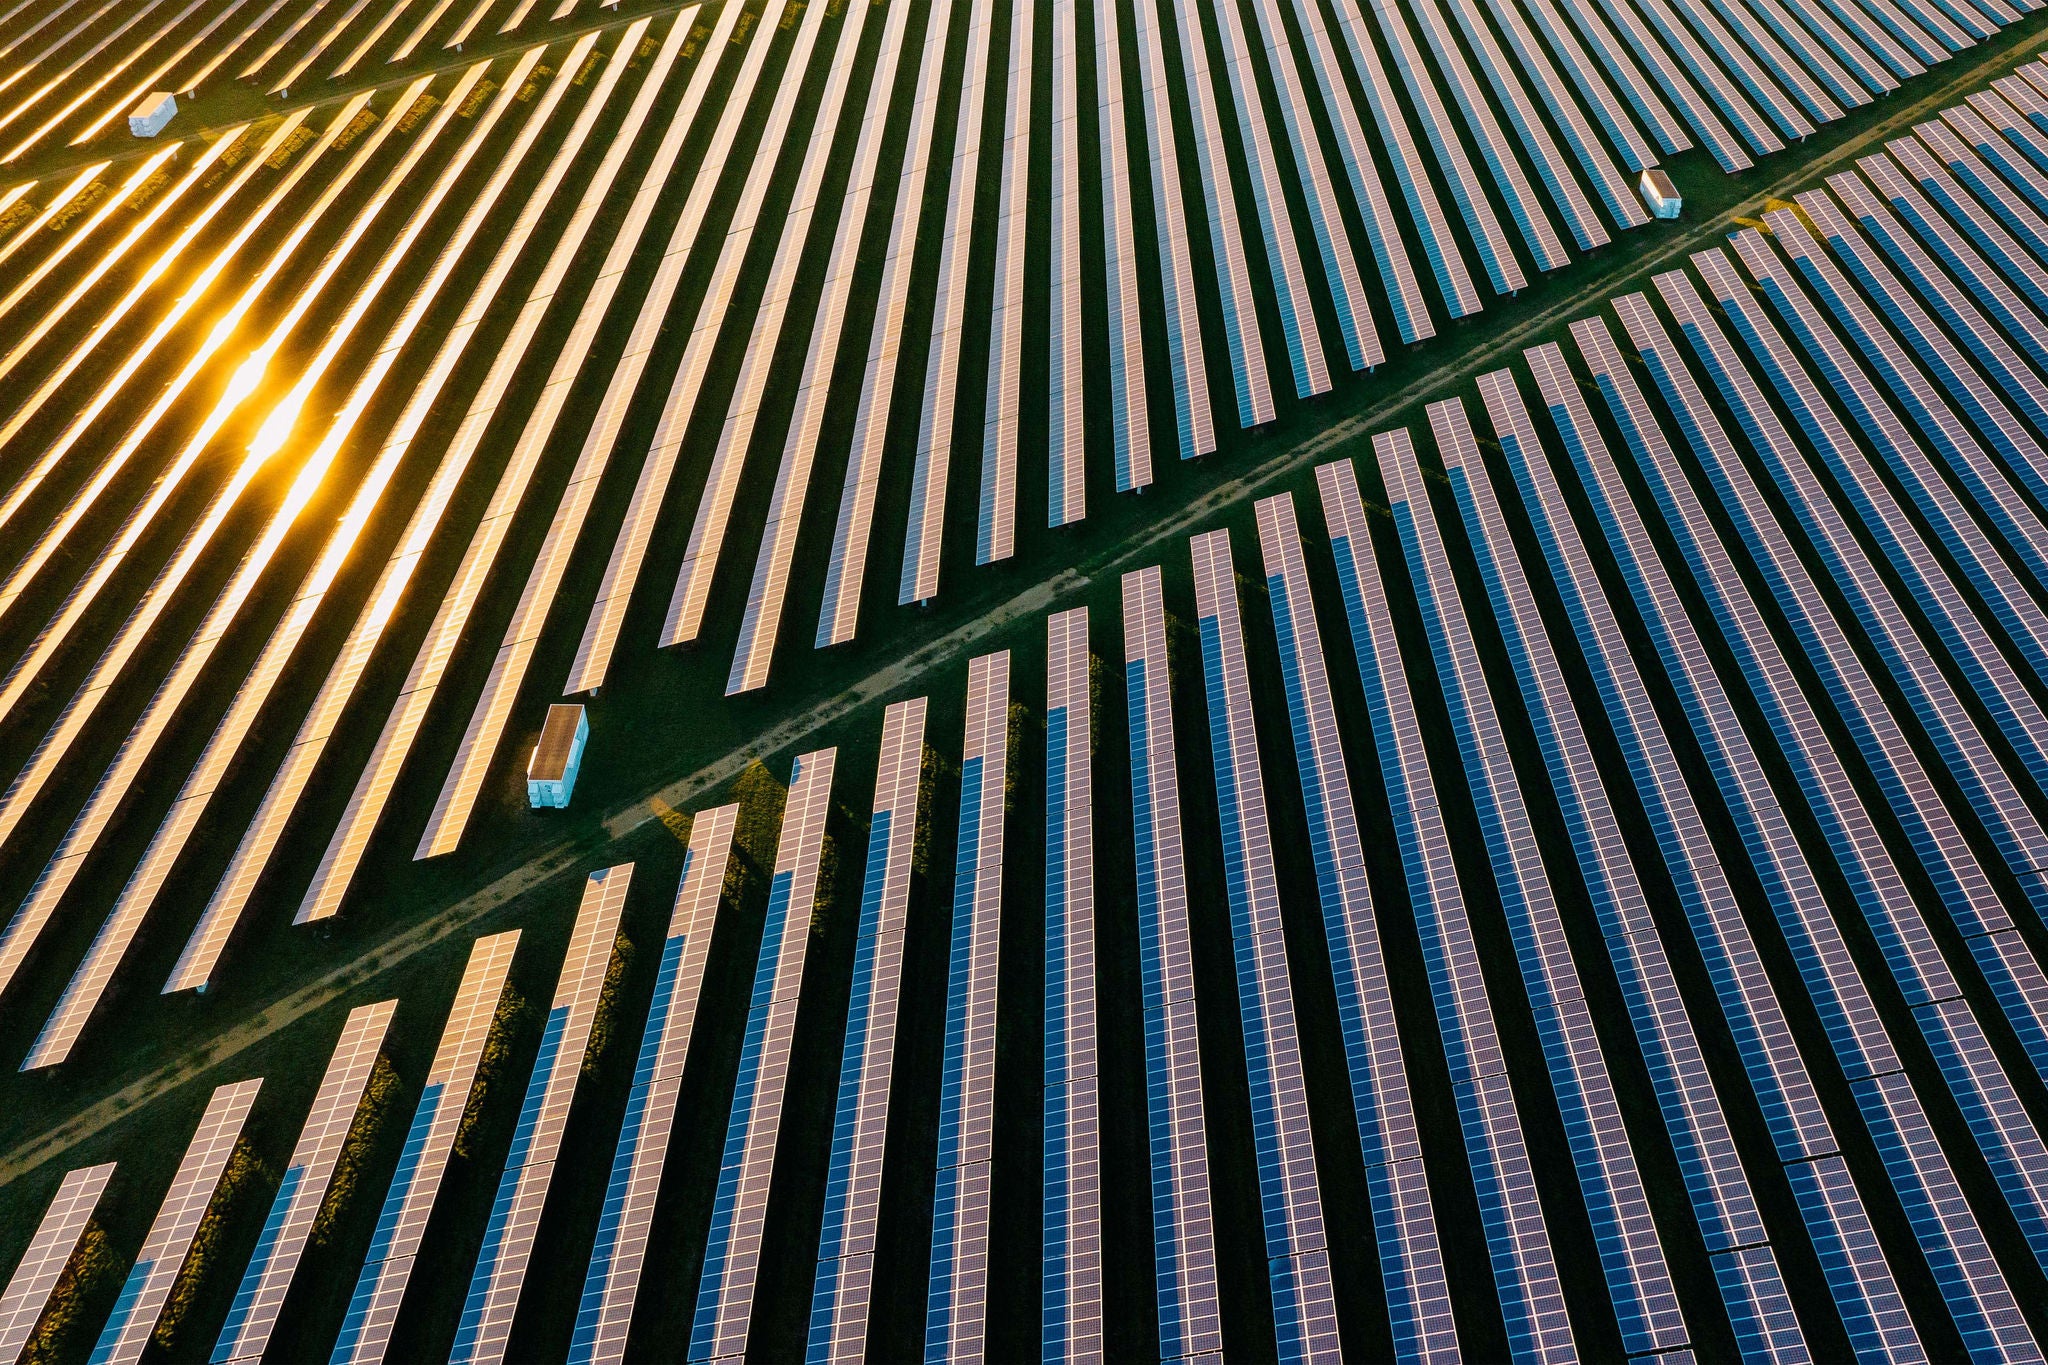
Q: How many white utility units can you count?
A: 3